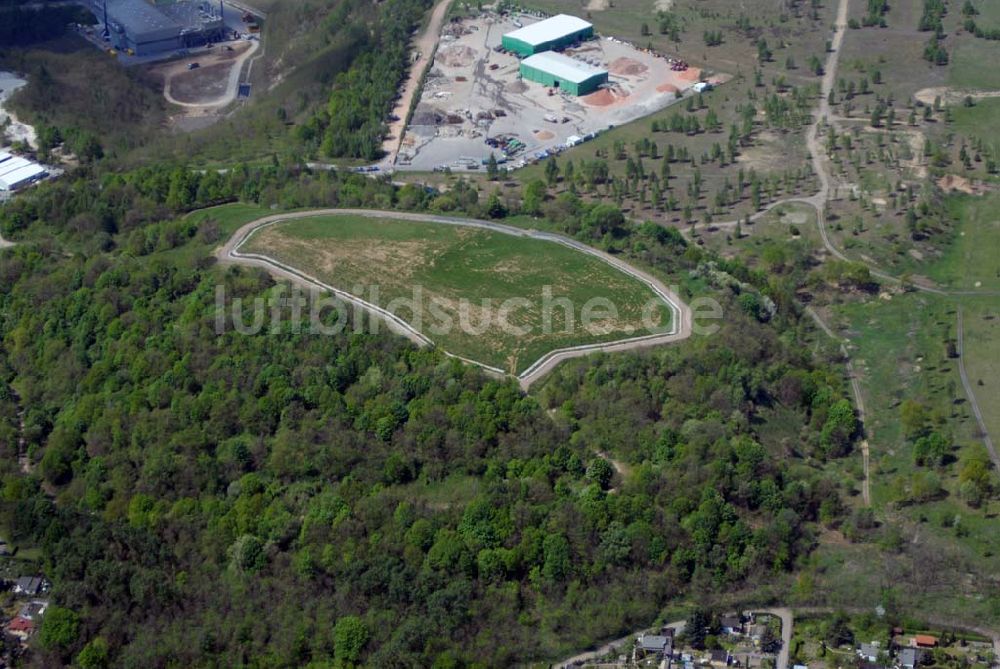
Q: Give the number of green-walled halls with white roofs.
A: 2